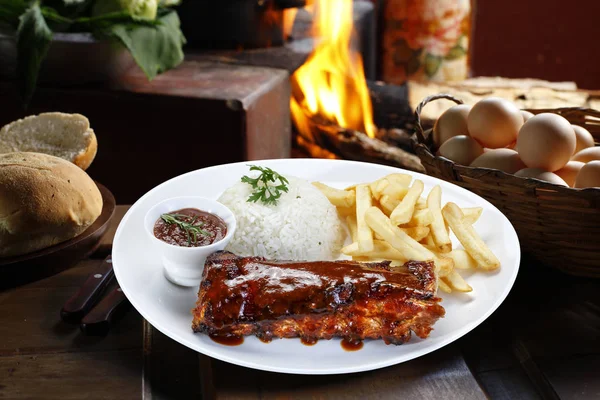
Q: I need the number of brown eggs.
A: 11